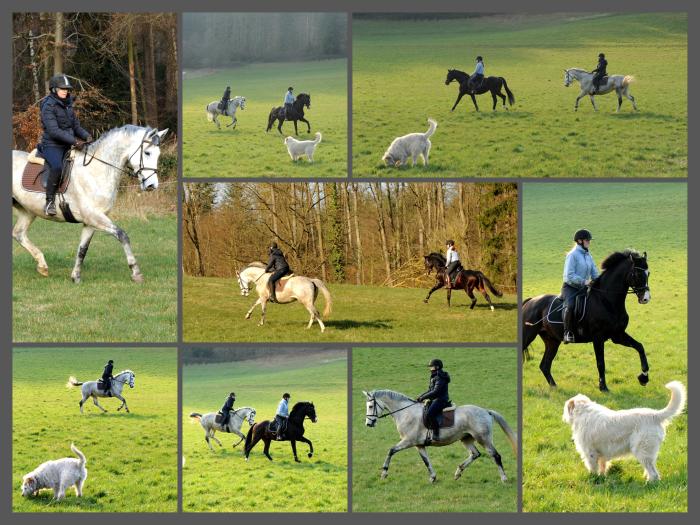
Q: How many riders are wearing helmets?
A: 12